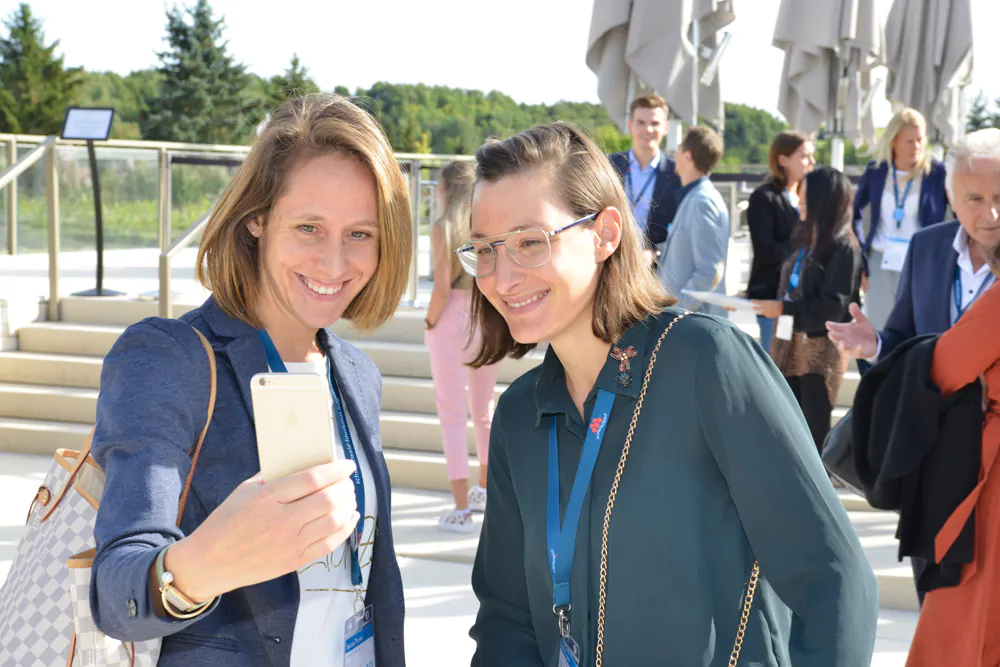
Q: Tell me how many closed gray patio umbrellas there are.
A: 3